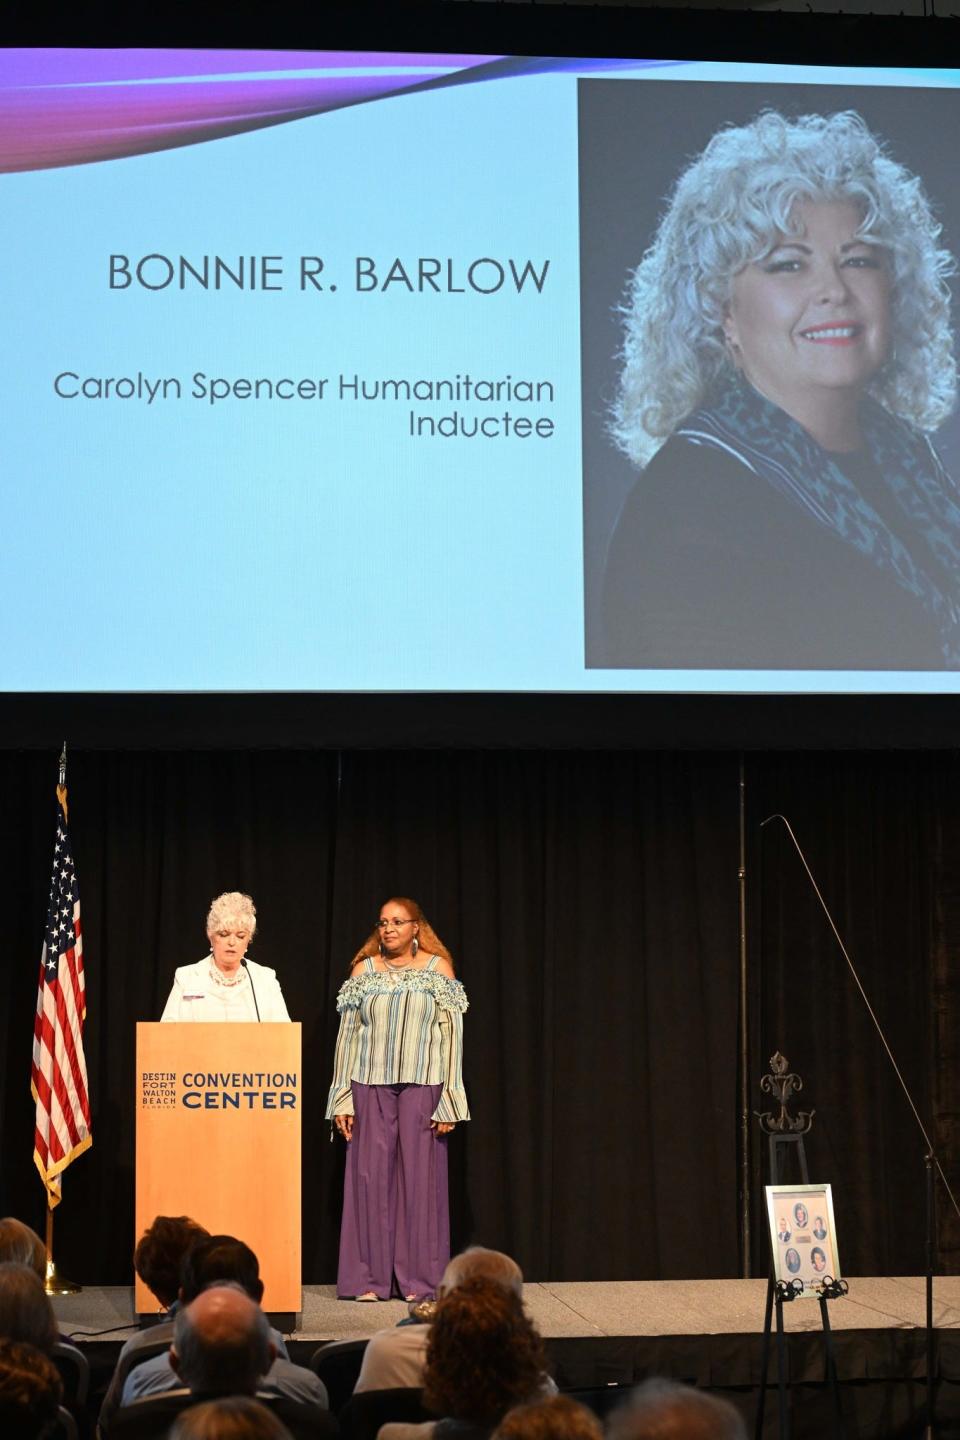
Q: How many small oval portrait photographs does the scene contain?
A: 5